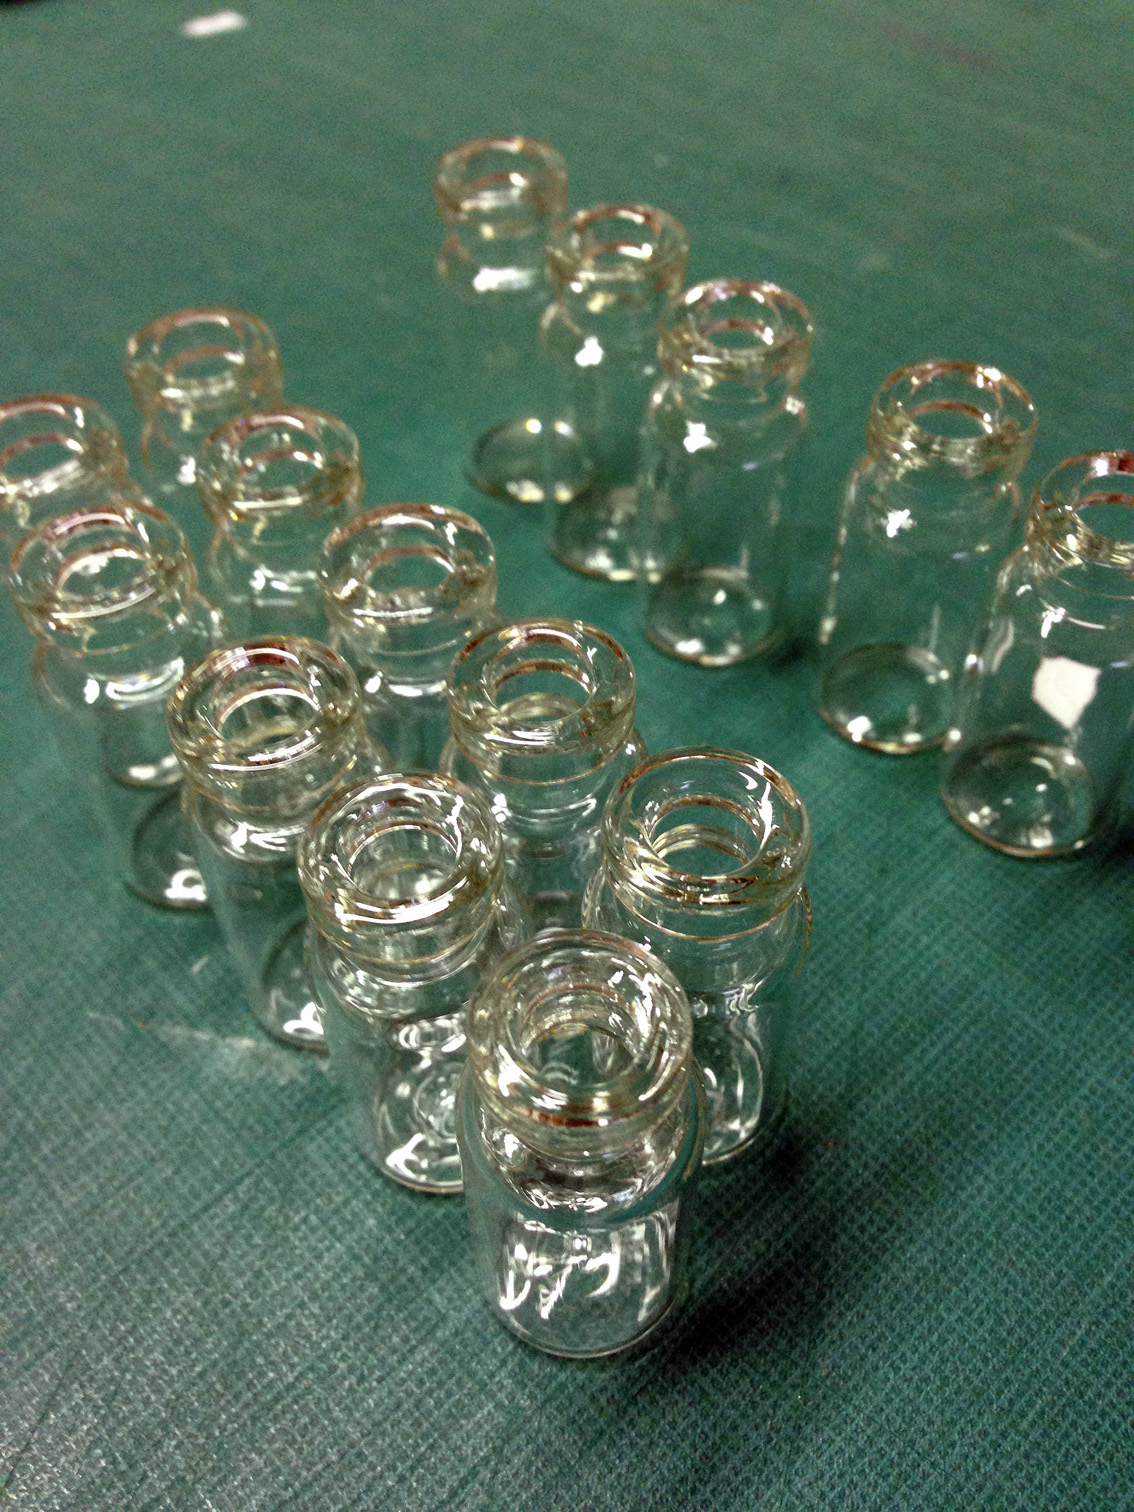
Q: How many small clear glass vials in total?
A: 15